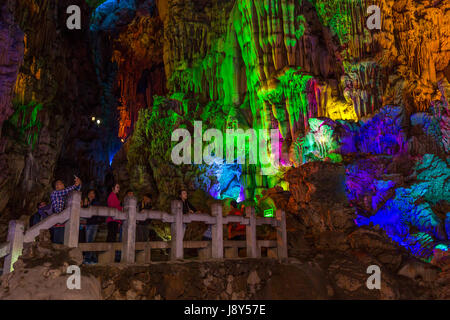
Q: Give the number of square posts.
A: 7